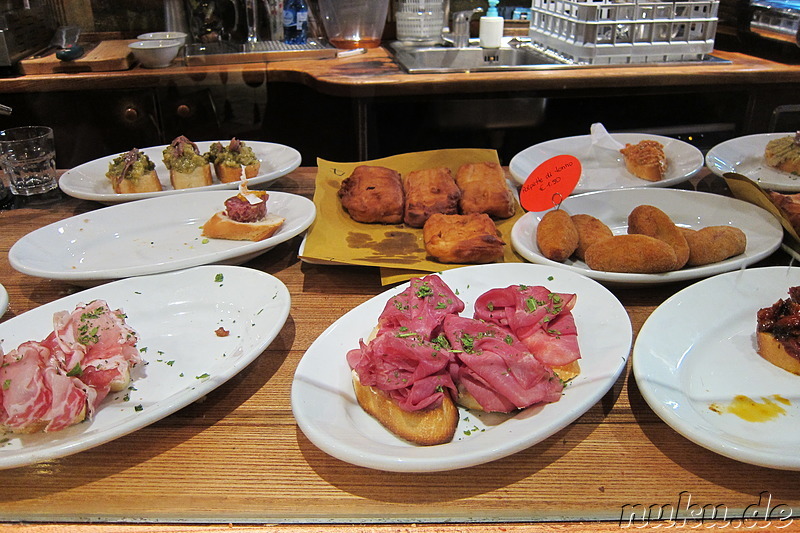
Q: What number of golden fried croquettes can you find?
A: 5